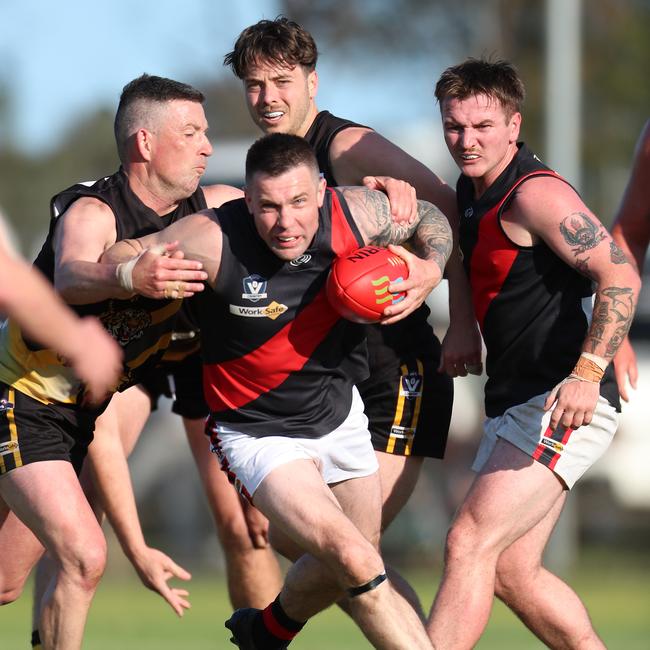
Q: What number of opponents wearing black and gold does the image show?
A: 2